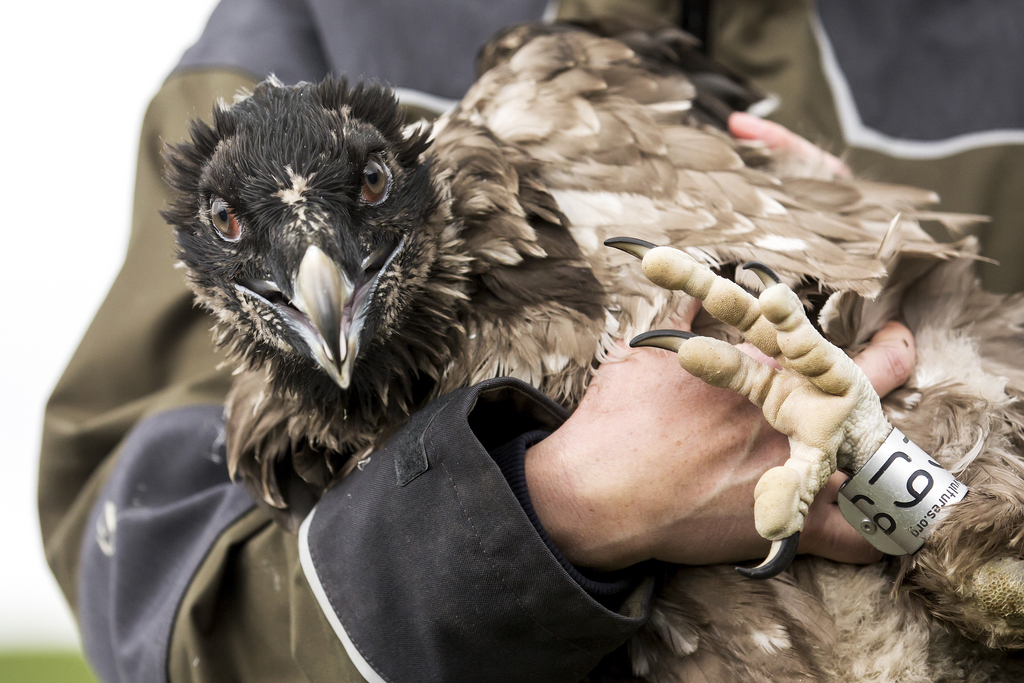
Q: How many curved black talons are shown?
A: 4